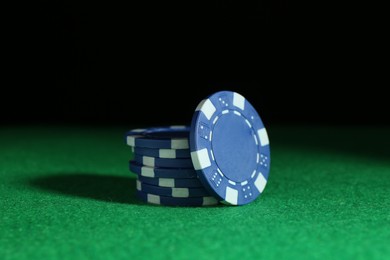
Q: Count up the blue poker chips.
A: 8